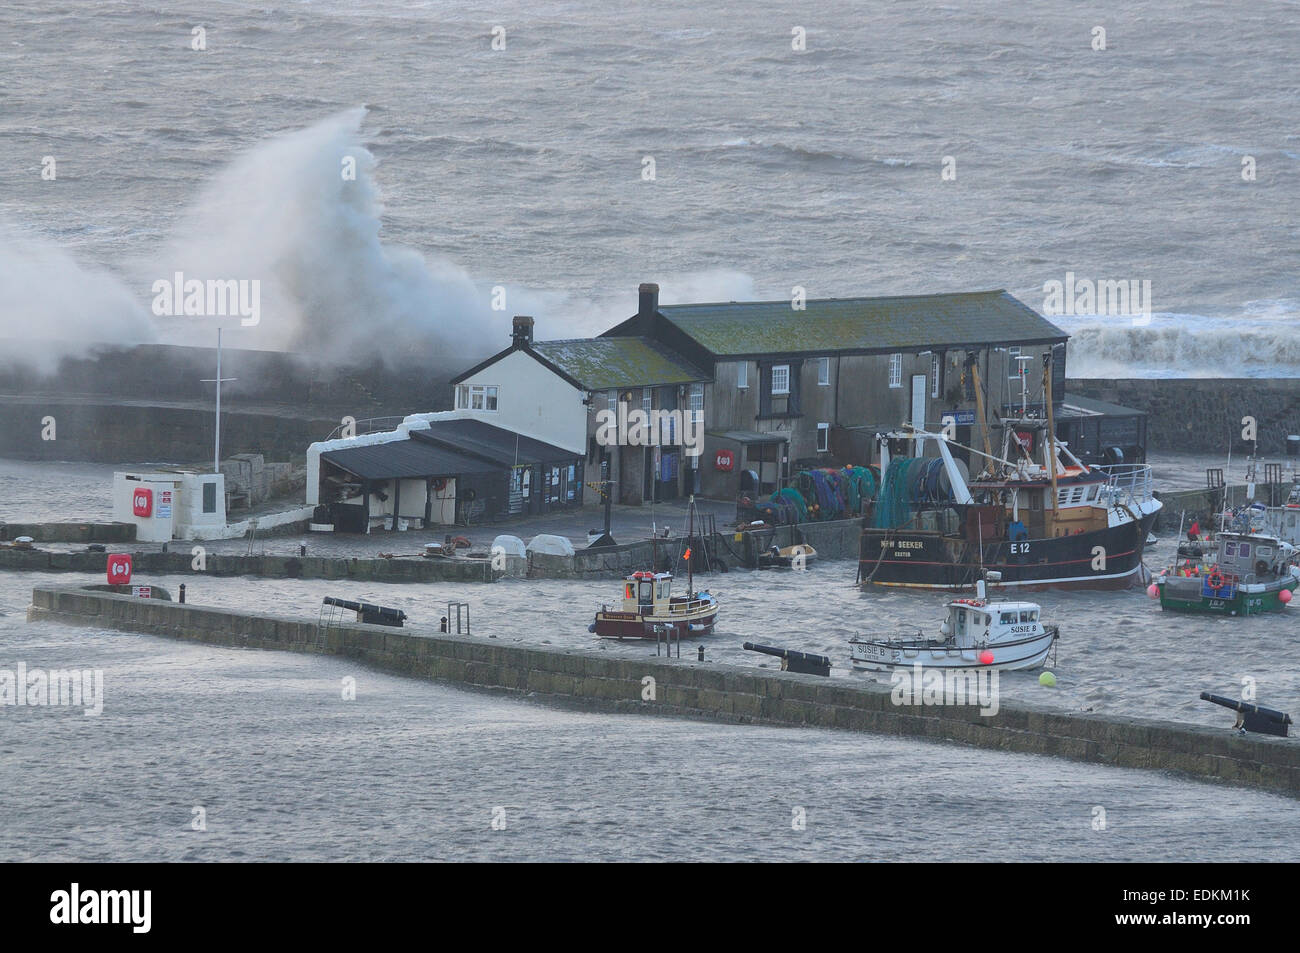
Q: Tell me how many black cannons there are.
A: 3